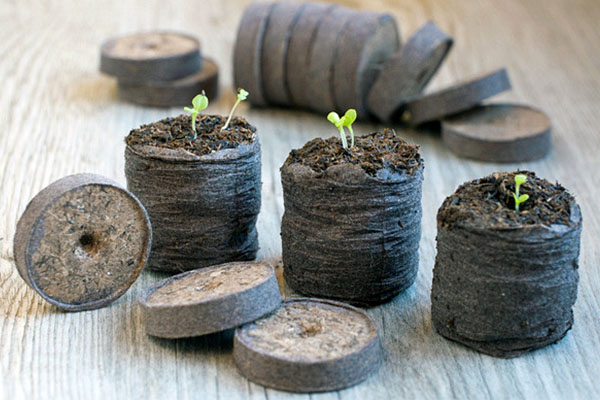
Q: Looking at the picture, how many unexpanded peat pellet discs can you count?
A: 13